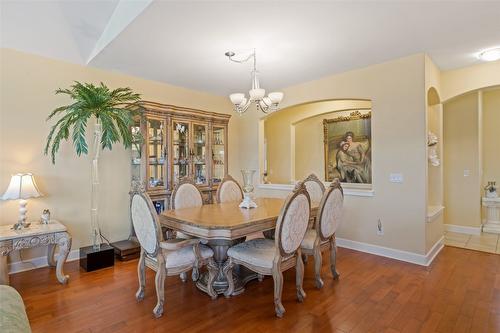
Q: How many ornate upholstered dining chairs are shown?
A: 6